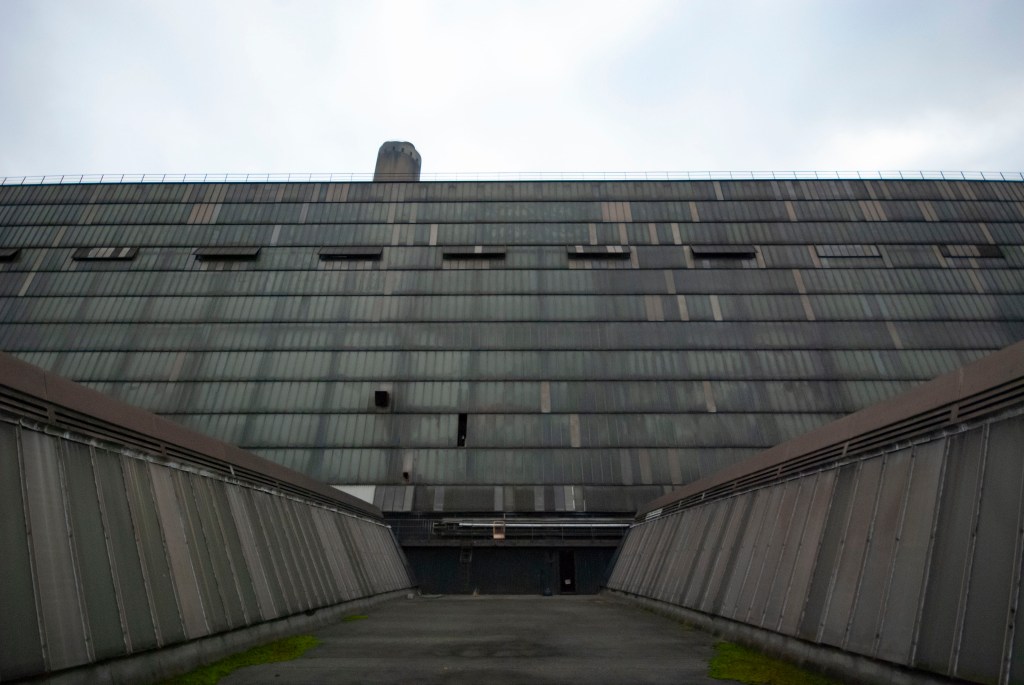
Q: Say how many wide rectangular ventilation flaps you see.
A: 9